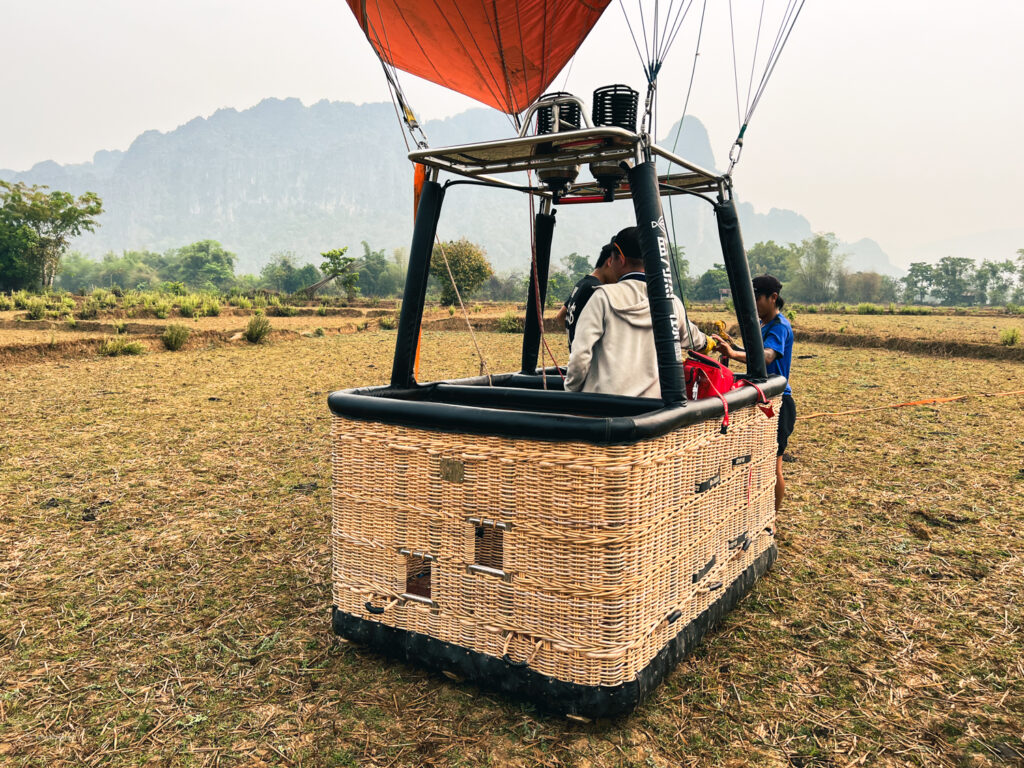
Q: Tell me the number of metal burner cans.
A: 2